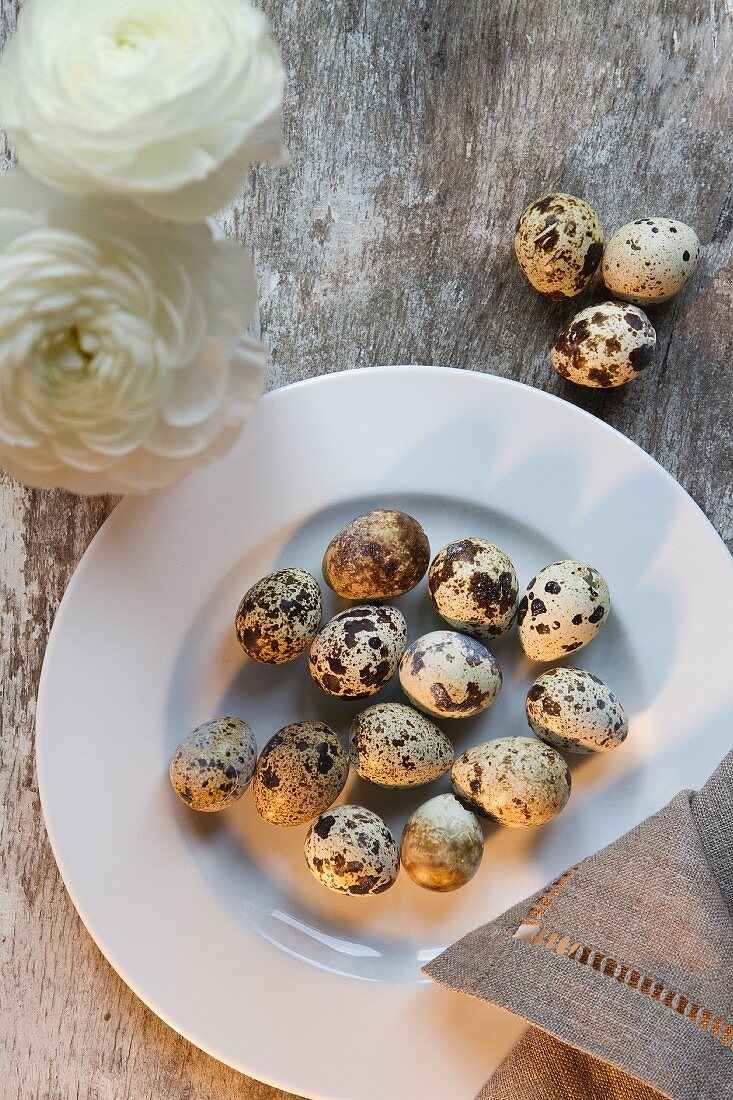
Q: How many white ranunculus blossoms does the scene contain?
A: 2